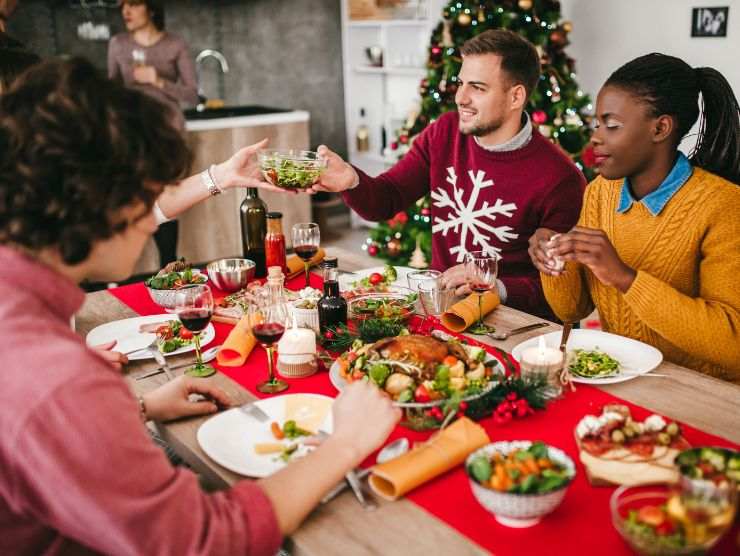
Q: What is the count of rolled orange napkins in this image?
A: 4